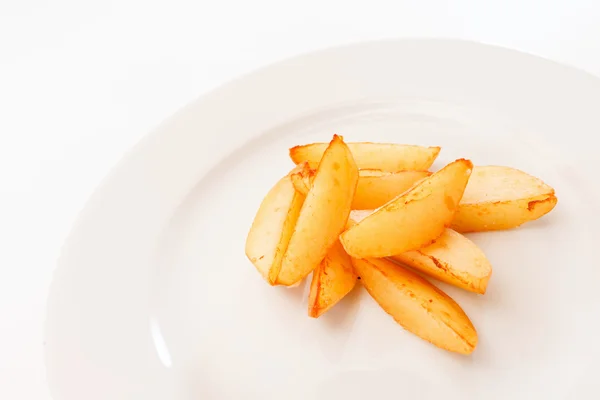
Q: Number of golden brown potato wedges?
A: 9